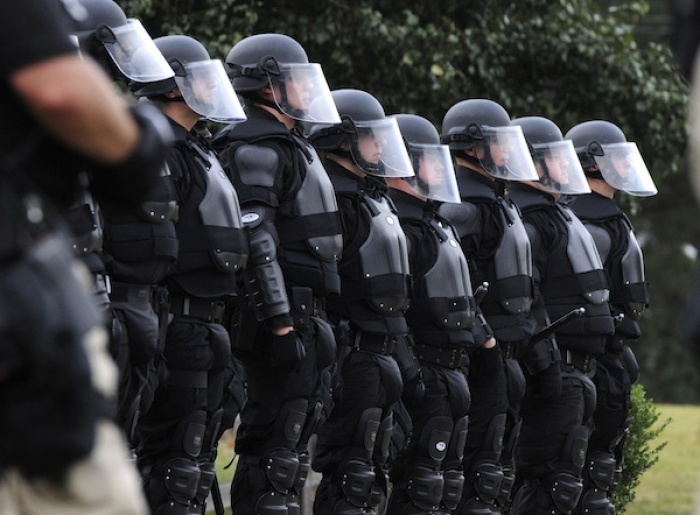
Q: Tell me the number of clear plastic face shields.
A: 8